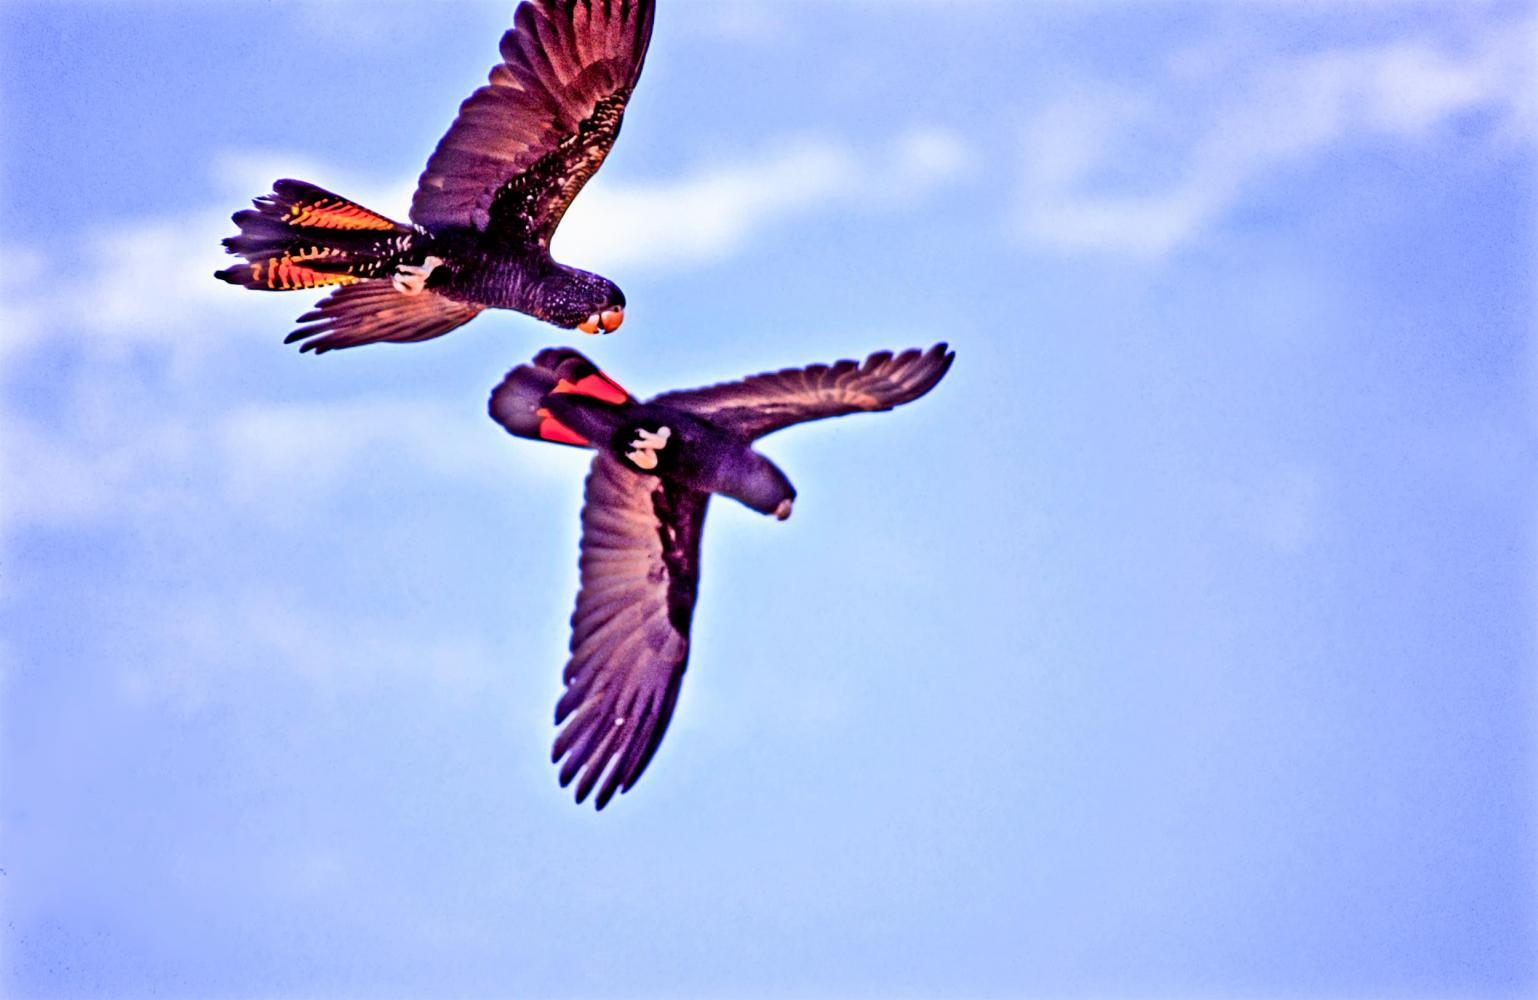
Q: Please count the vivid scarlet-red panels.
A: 2